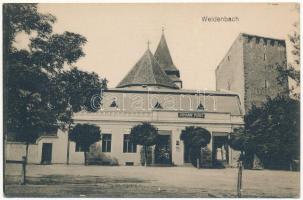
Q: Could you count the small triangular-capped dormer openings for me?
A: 3